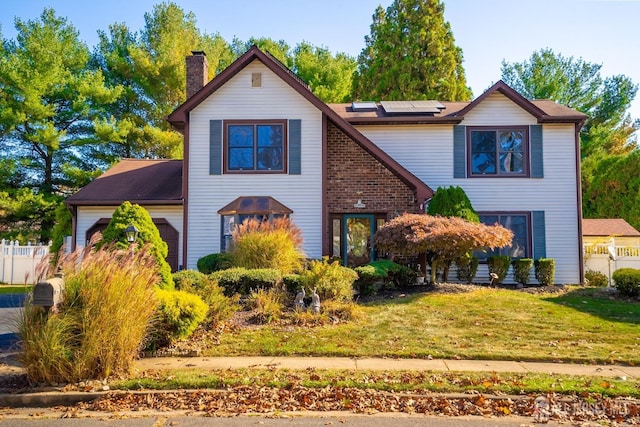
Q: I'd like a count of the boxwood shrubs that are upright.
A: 4